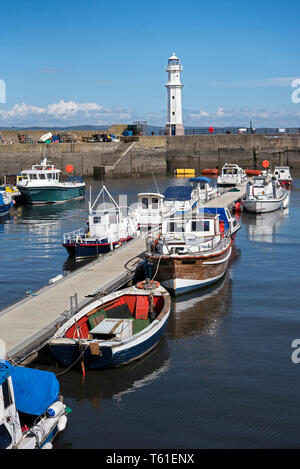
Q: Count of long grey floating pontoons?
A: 1